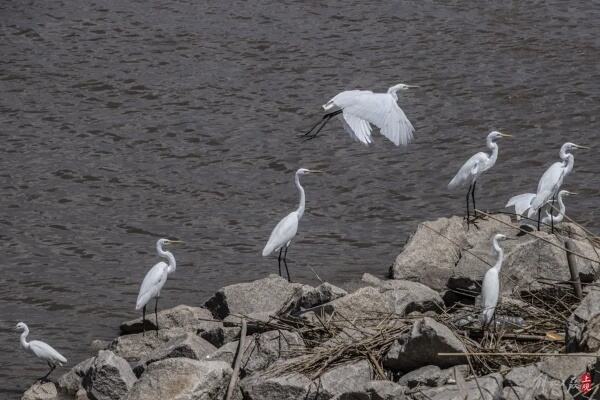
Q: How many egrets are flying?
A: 1